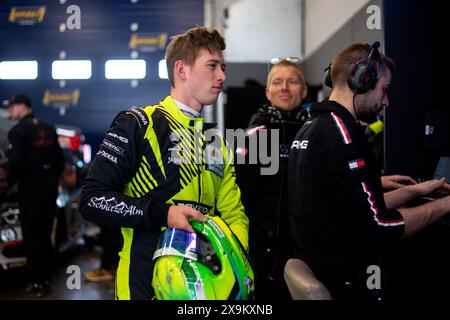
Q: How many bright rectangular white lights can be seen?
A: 4